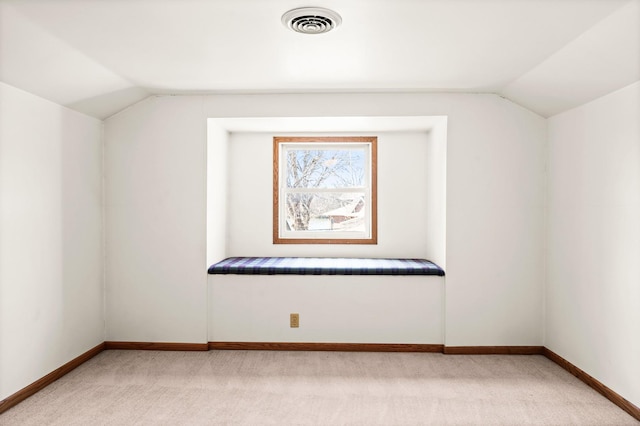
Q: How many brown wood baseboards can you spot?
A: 5